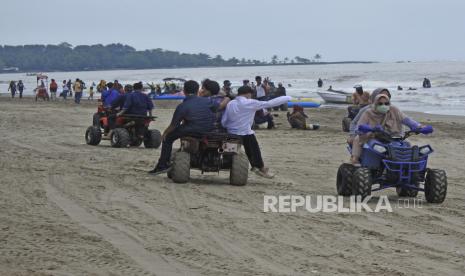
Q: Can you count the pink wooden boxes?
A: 0